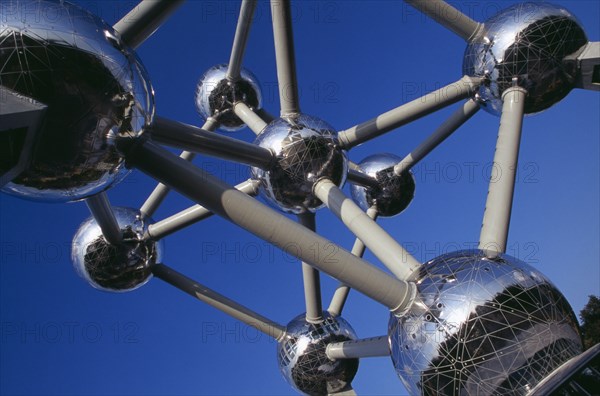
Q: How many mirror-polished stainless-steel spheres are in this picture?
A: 8